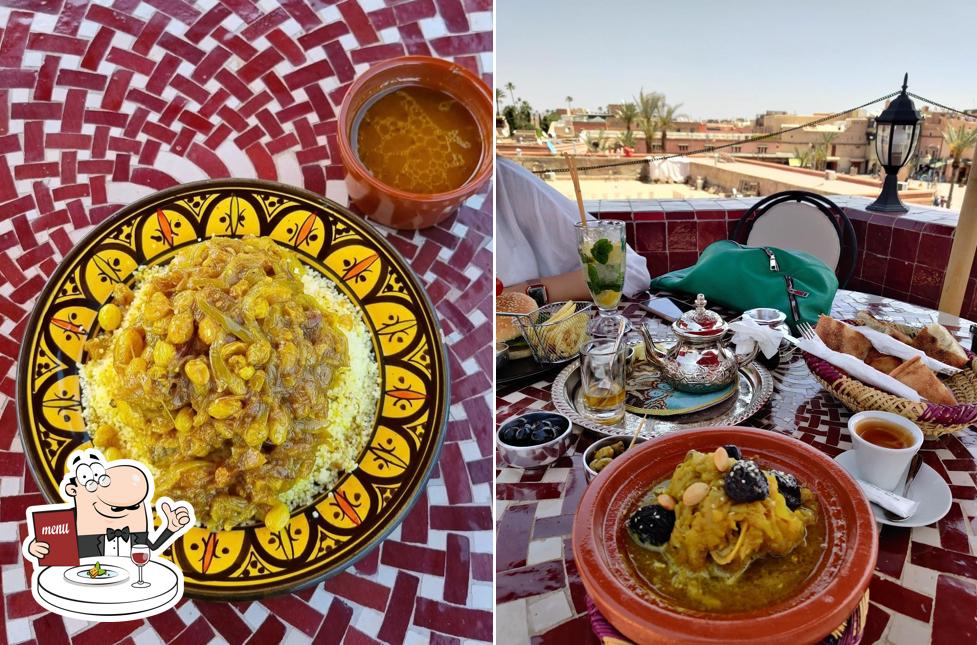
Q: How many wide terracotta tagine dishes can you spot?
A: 1